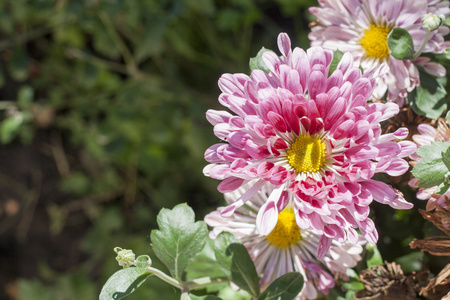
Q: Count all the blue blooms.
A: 0